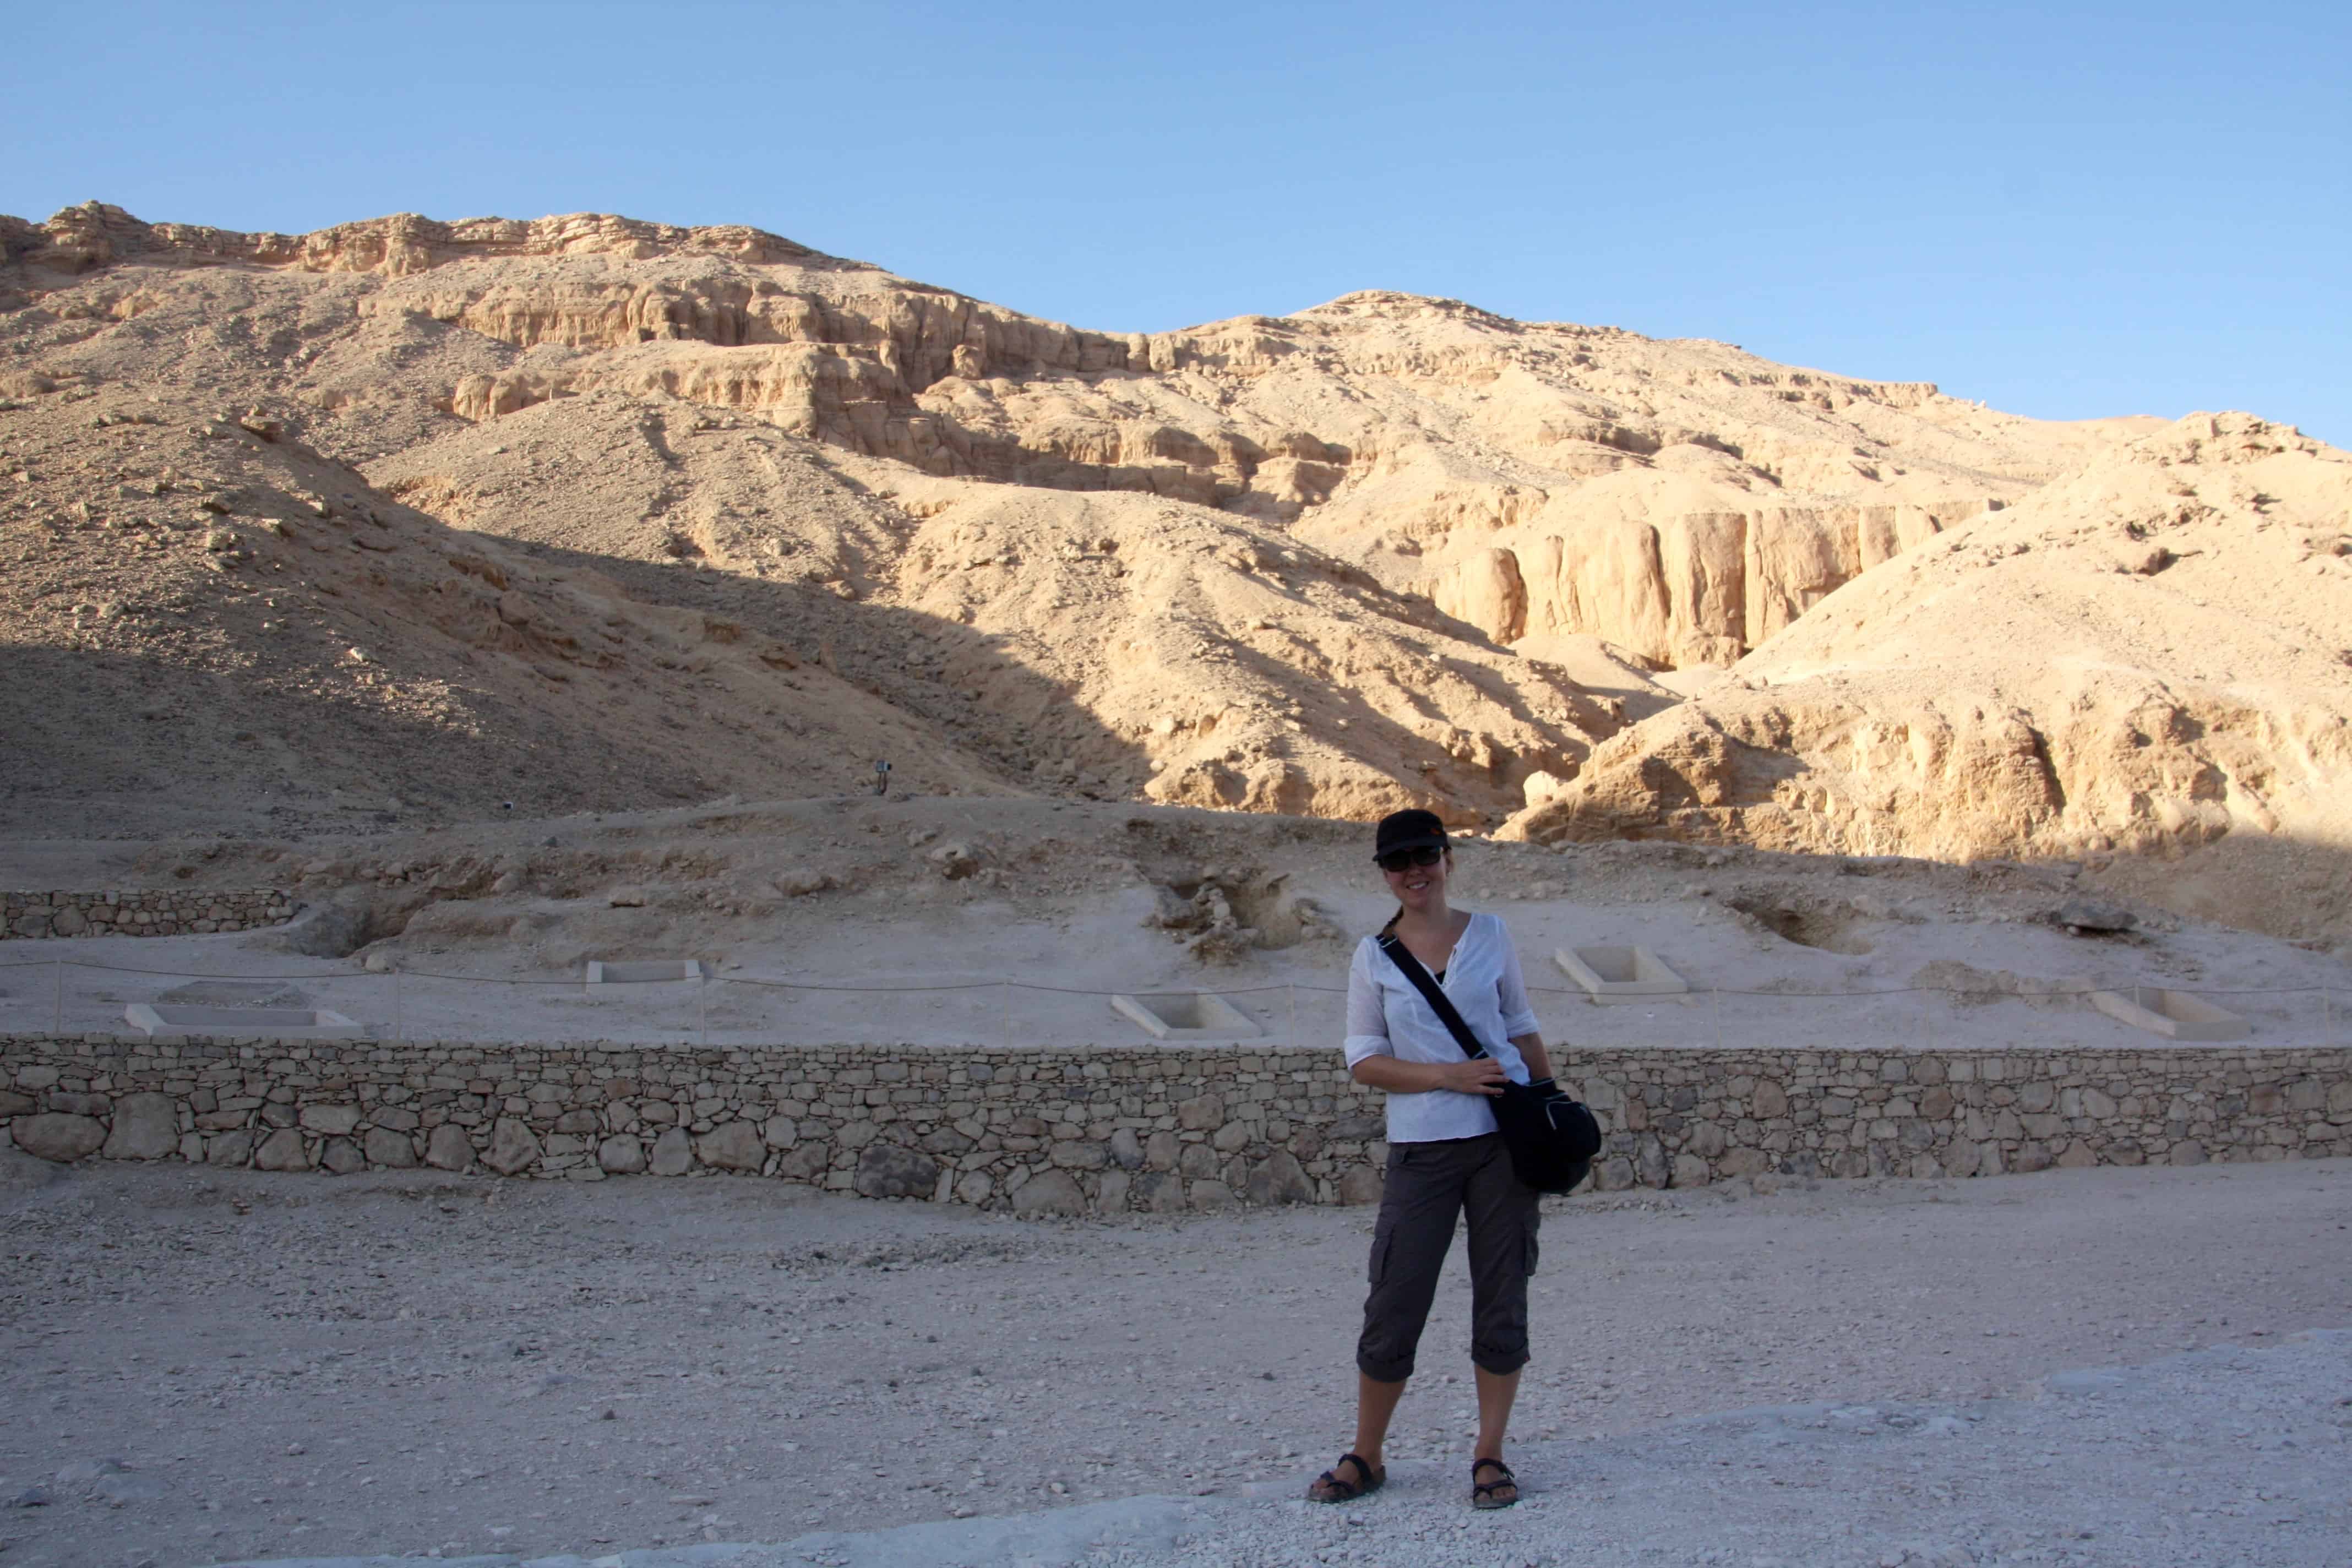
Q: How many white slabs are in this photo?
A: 5